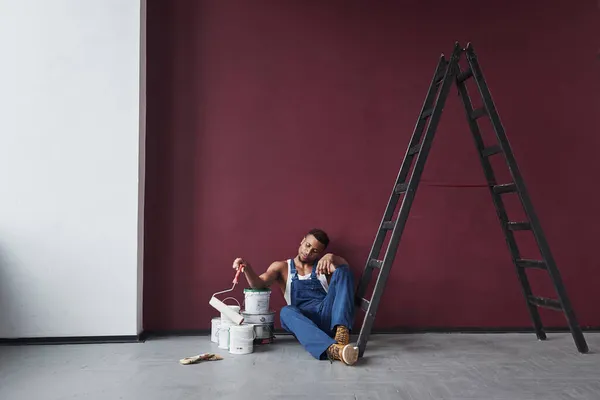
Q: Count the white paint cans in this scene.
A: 5